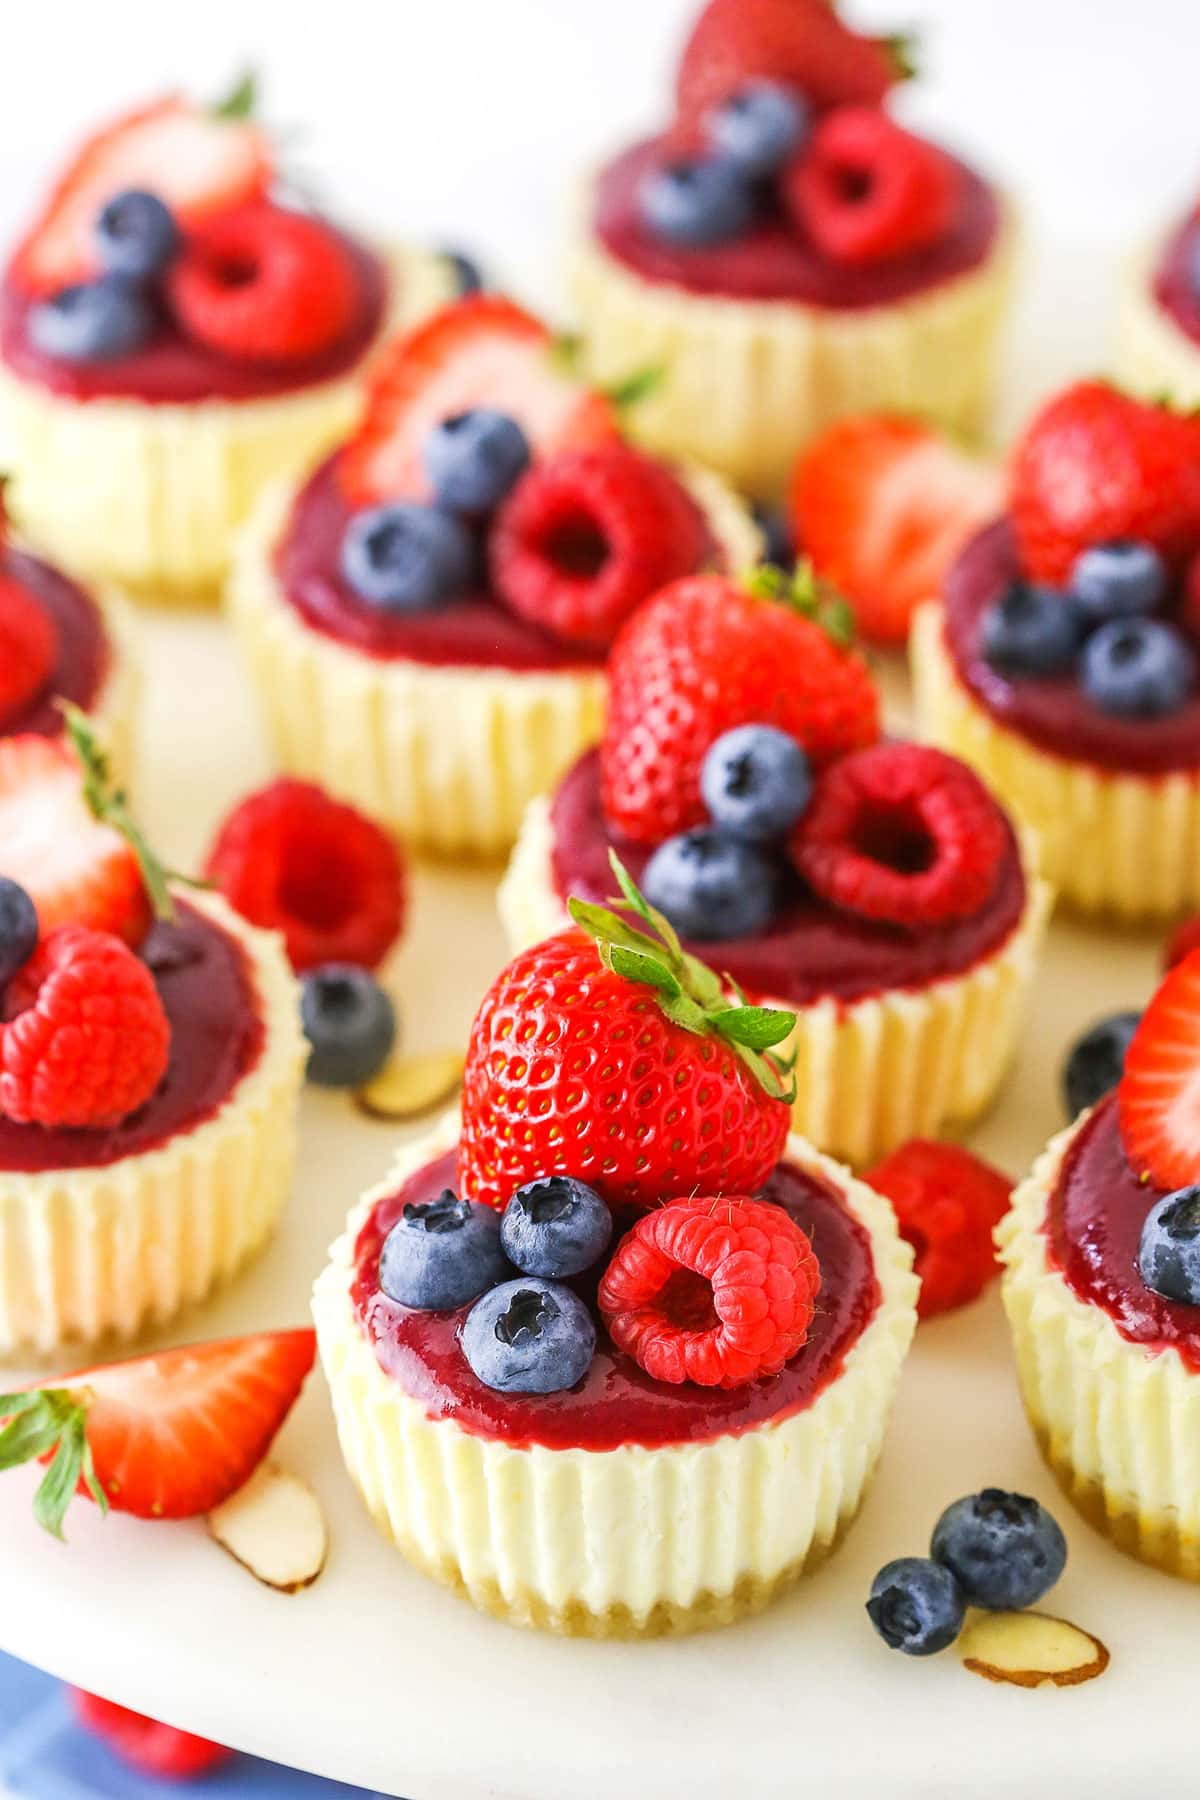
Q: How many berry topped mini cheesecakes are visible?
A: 10